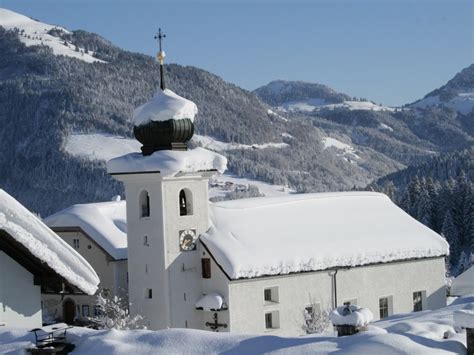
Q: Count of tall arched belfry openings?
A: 2